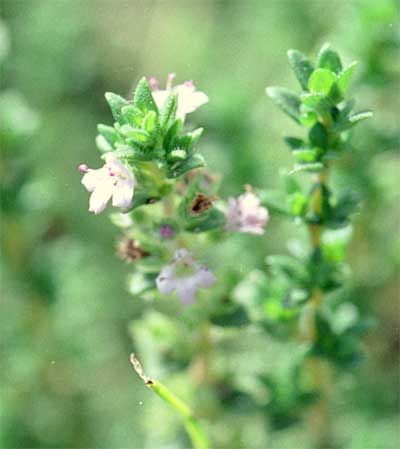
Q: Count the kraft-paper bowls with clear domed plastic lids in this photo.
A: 0